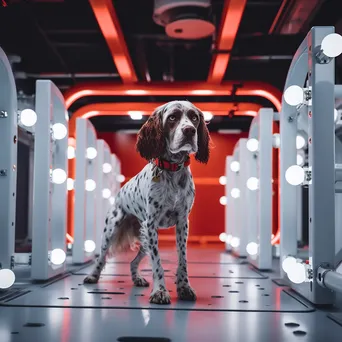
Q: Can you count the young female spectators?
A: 0